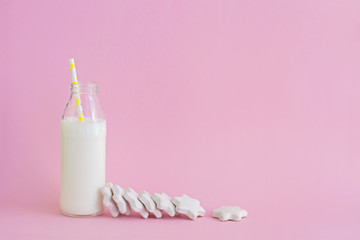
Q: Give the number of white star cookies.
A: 7